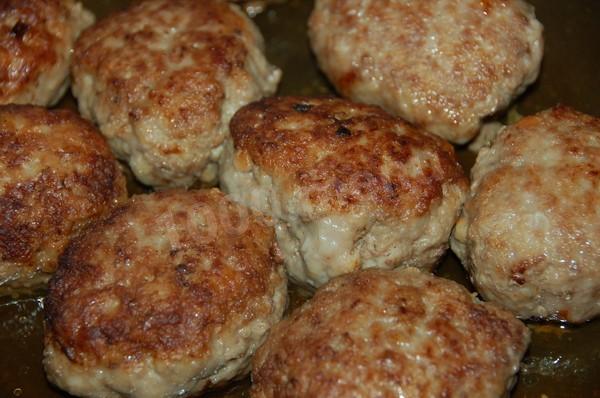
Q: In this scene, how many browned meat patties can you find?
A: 8